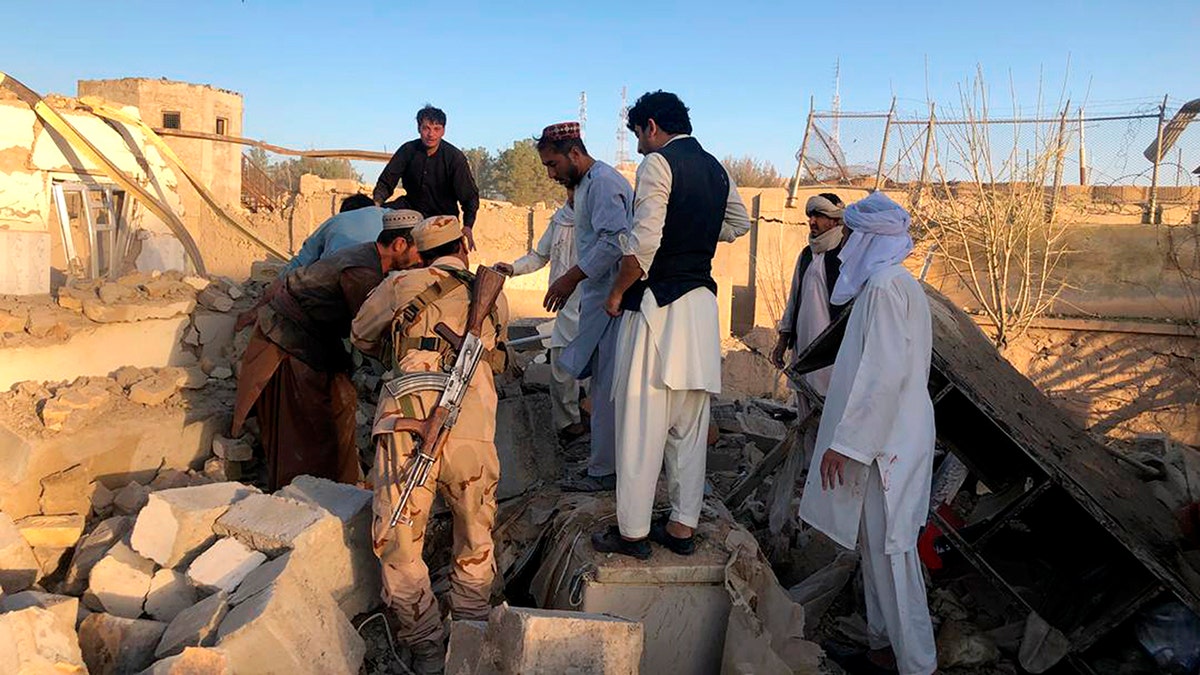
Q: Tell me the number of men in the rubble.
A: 9